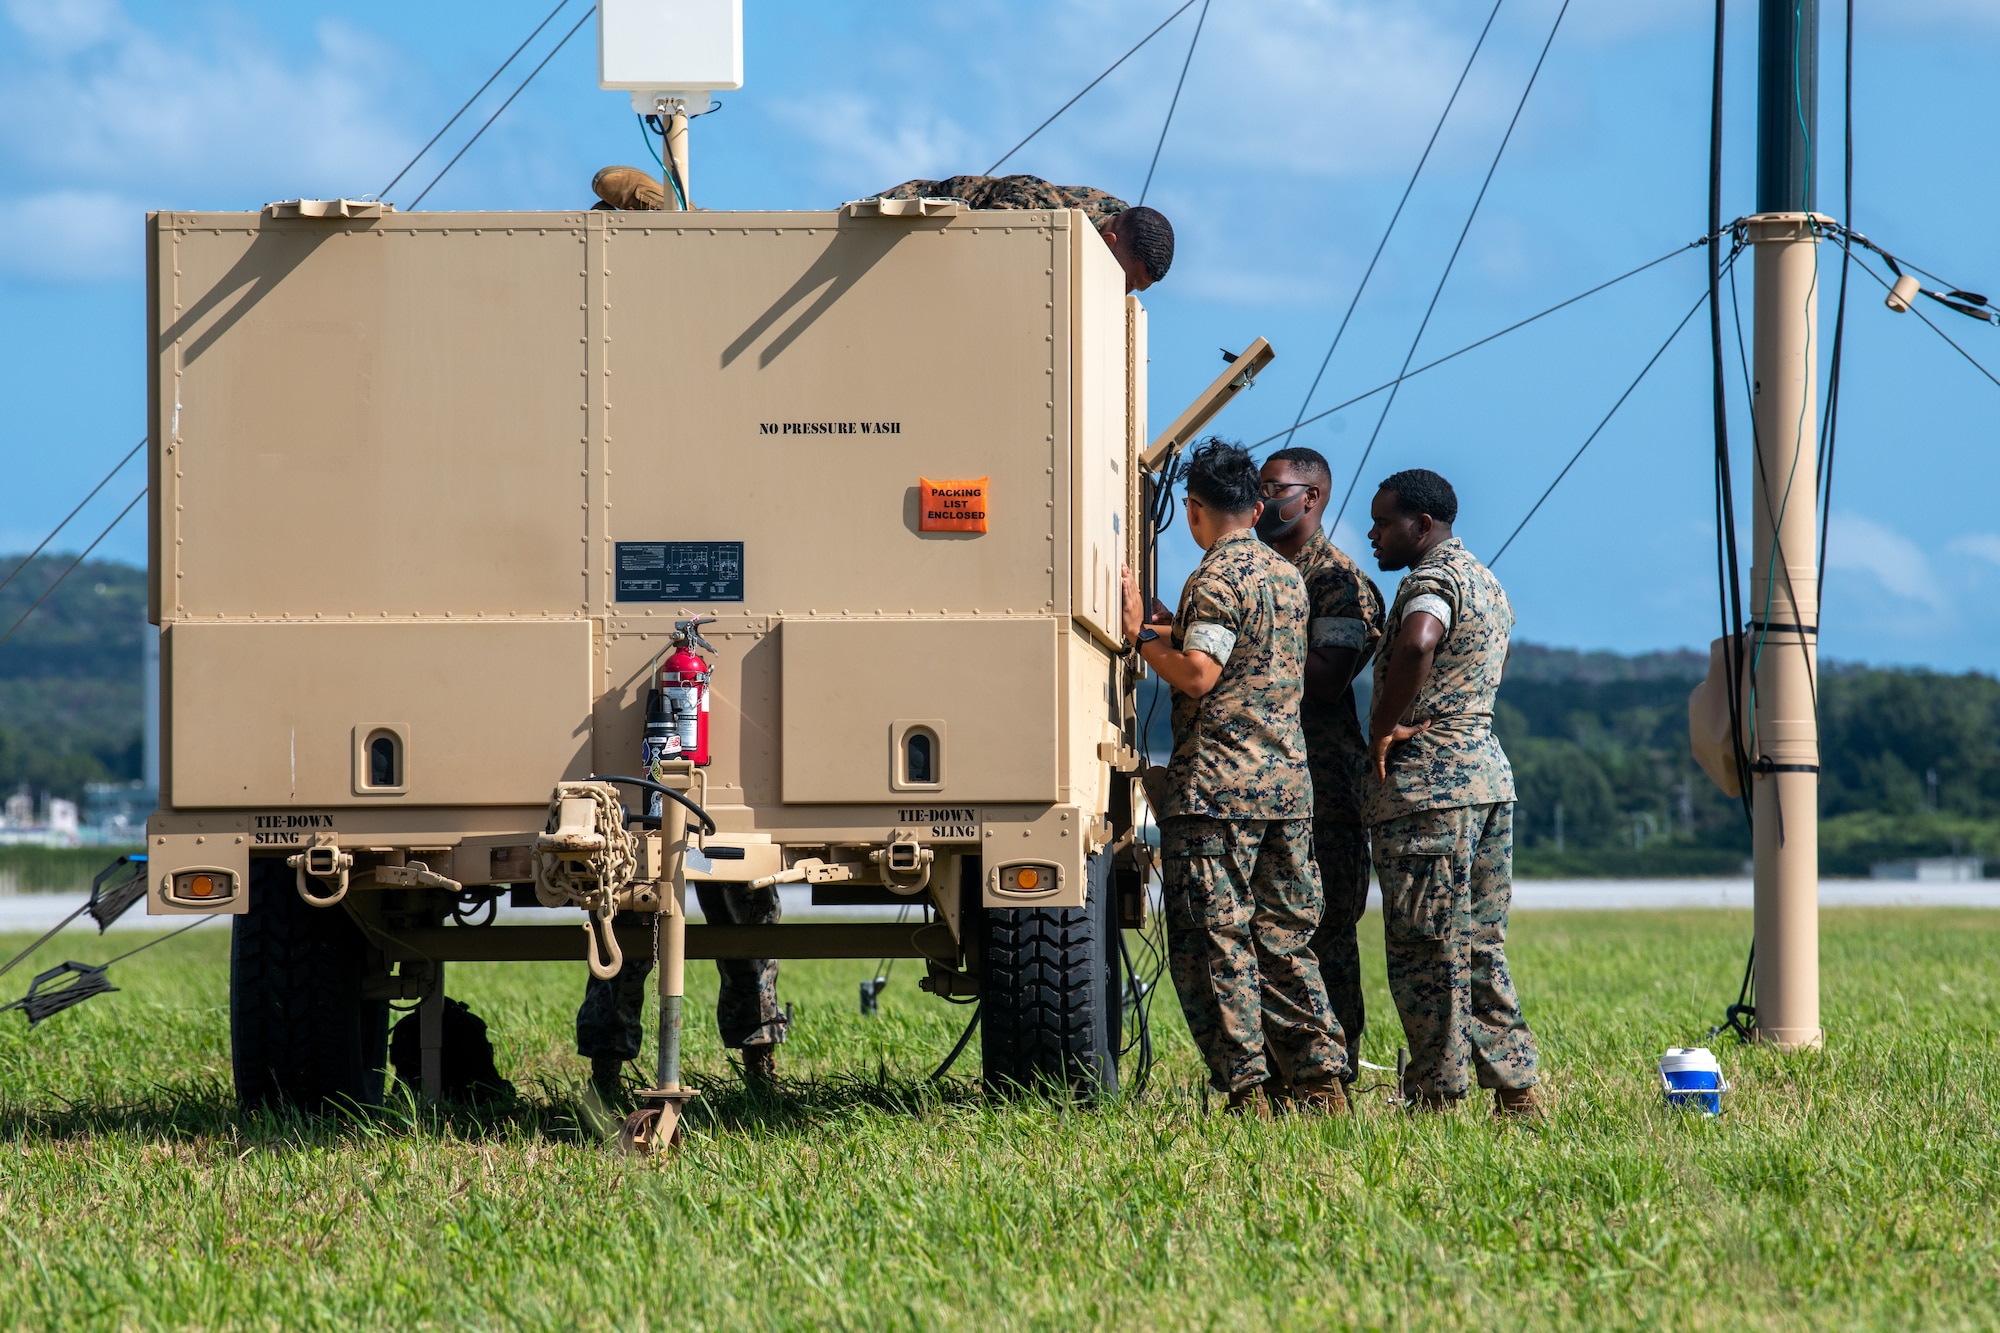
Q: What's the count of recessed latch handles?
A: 2